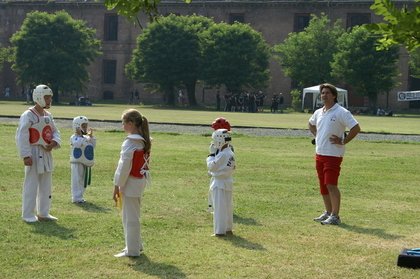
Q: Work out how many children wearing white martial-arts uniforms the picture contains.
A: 5